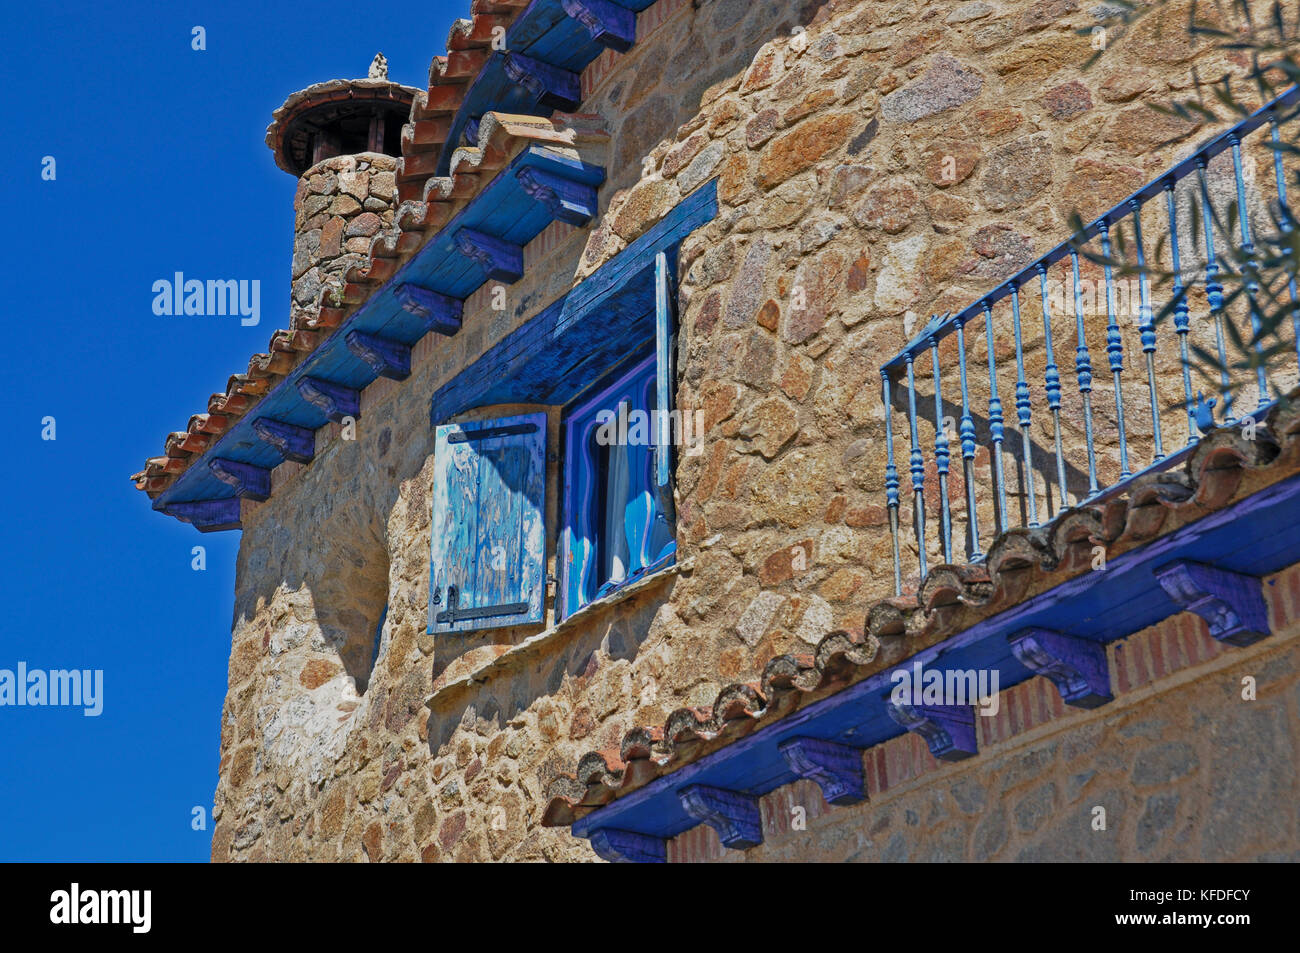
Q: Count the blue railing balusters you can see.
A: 14